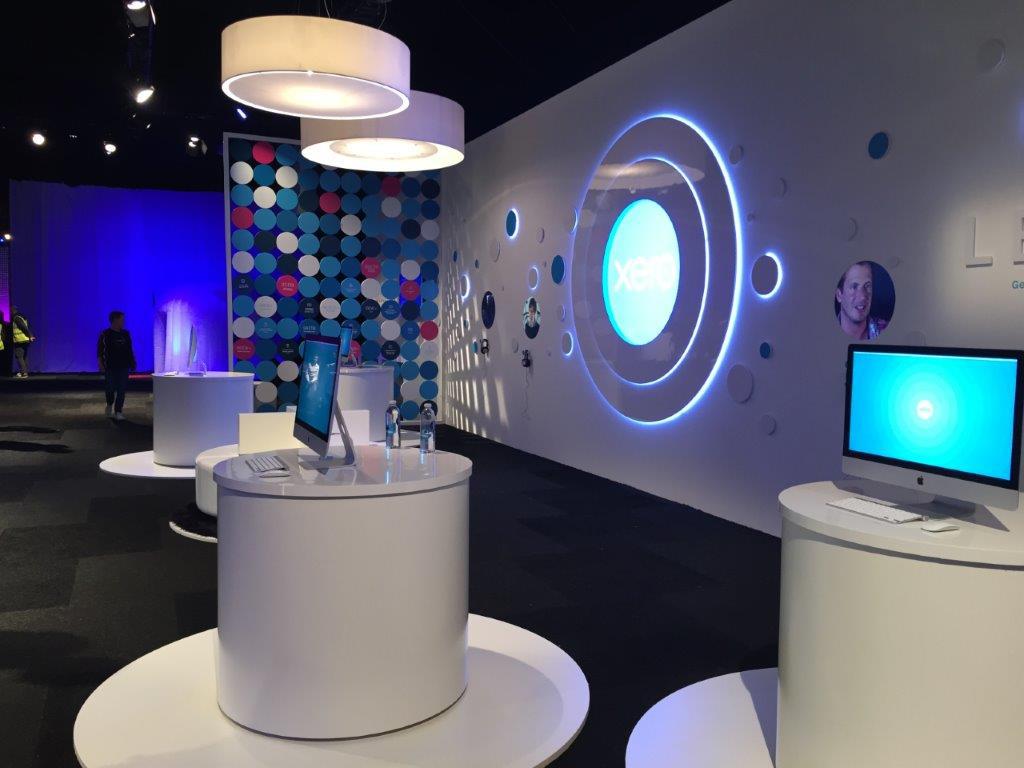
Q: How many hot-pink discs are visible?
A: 10